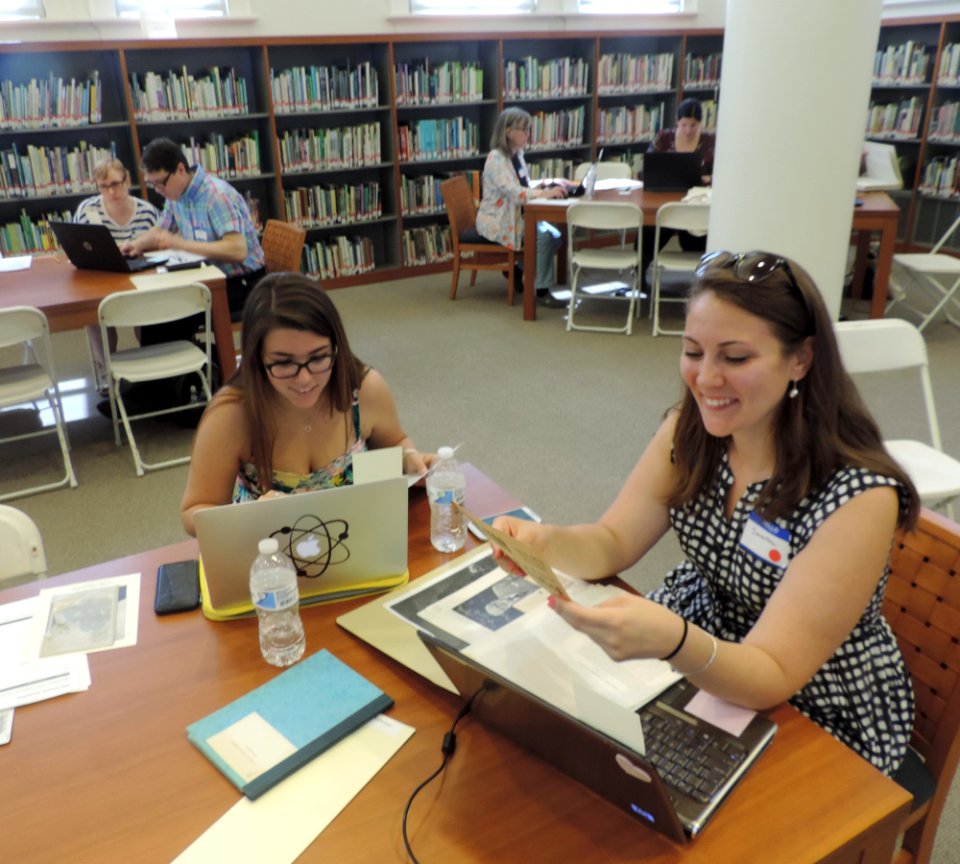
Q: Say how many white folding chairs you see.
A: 8